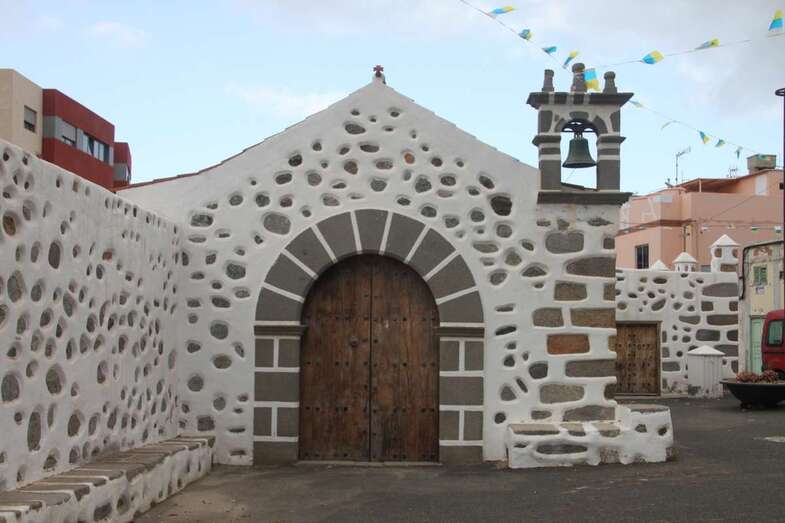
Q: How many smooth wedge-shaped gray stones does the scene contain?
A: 9